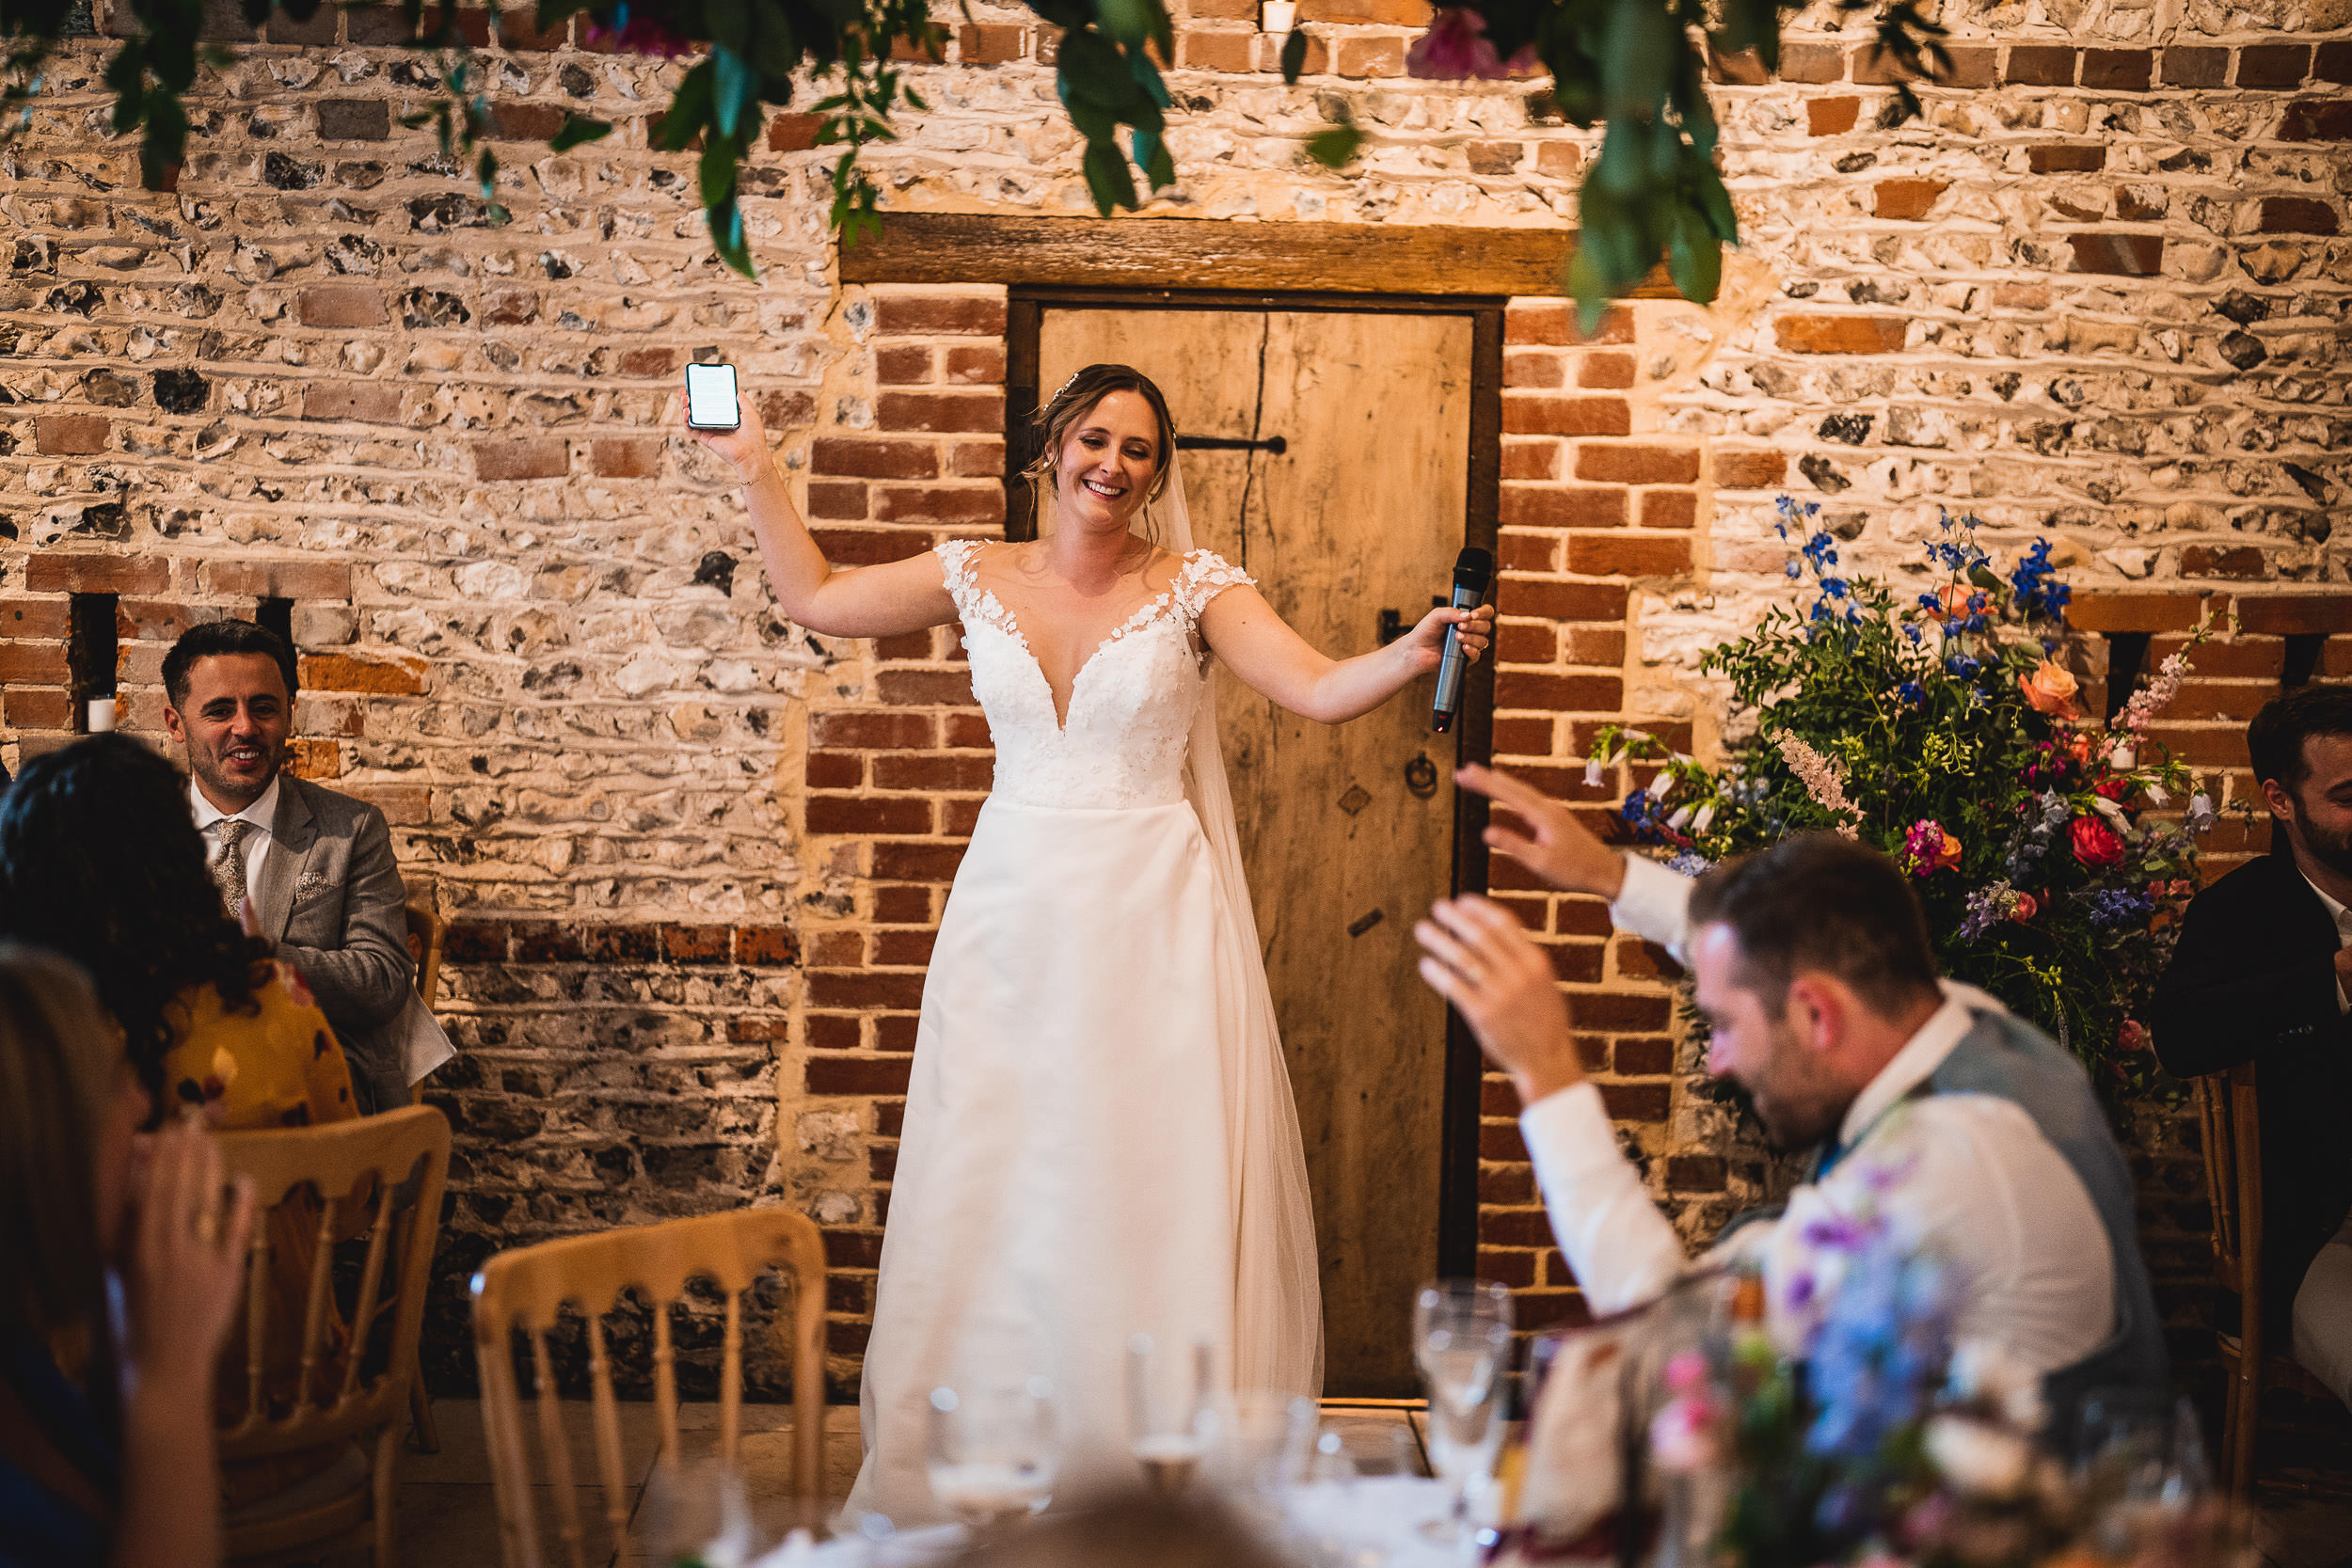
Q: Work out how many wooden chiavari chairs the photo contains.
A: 4